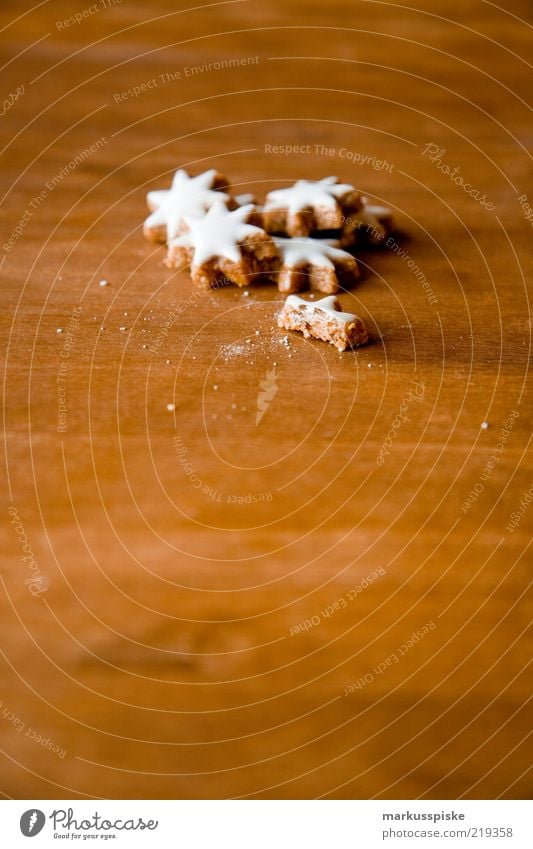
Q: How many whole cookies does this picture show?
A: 5